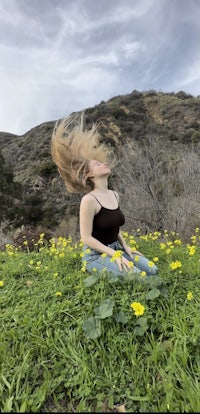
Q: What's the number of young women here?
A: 1